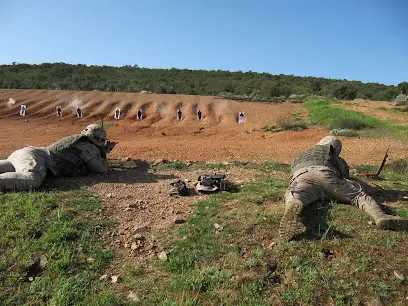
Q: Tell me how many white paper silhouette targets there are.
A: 8